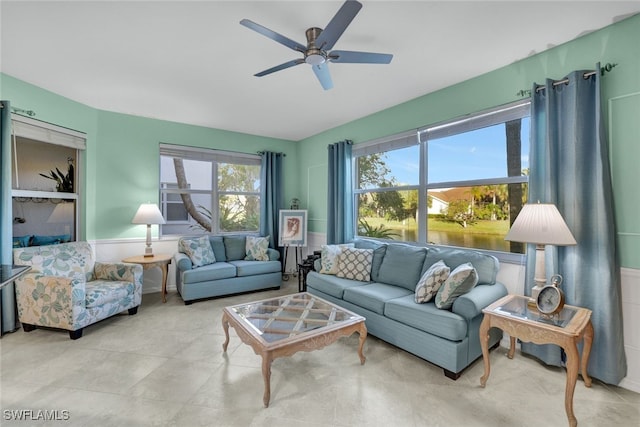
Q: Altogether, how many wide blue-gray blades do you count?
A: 5